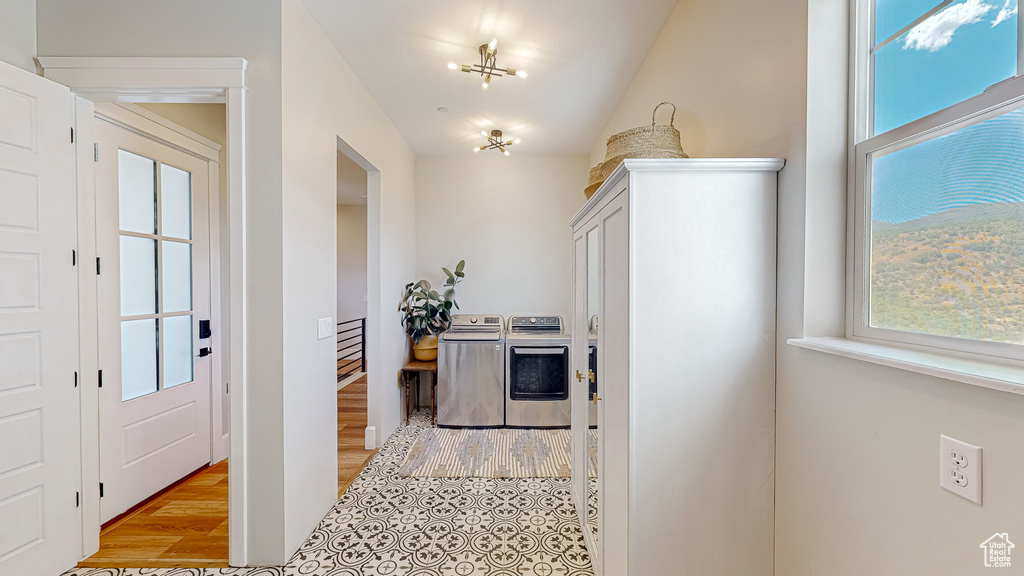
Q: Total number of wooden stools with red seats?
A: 0